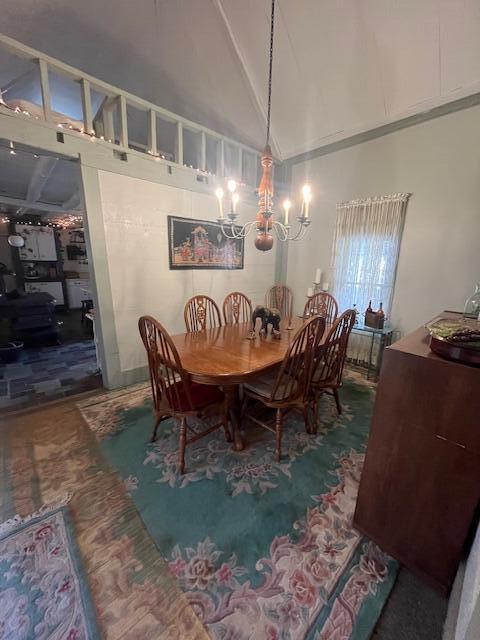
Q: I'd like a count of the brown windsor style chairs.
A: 7